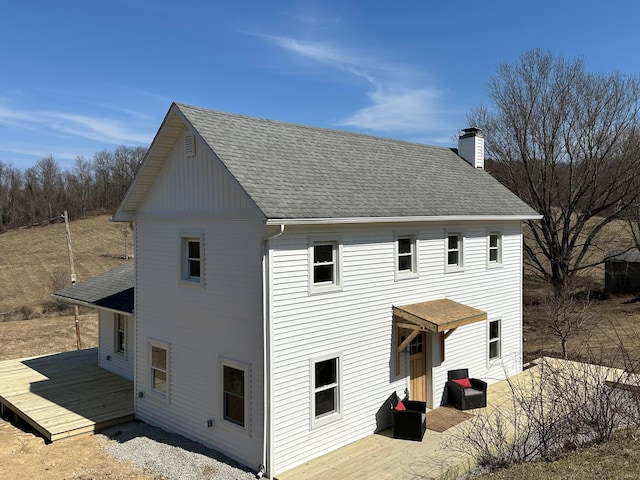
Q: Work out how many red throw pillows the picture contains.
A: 2